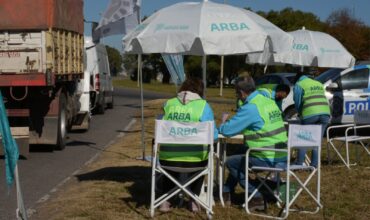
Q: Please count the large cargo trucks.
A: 1